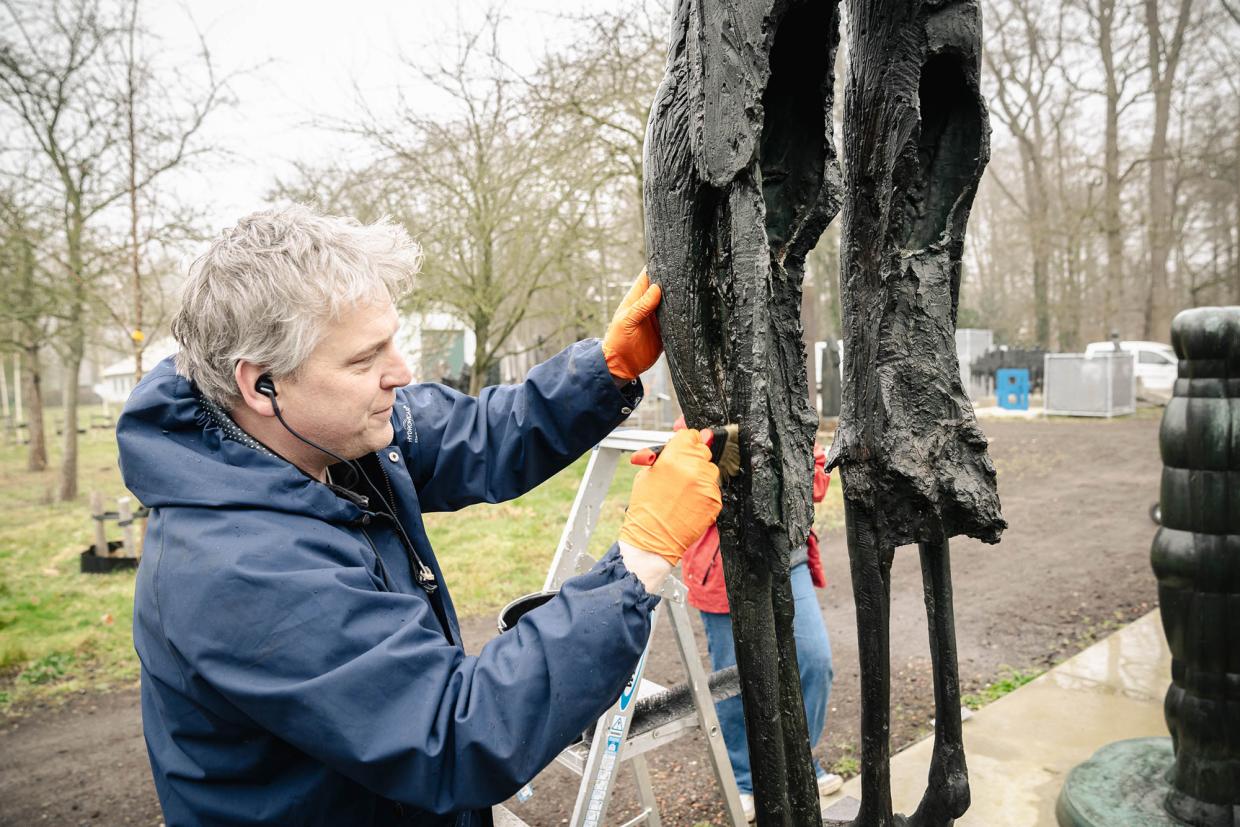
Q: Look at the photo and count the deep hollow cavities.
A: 2